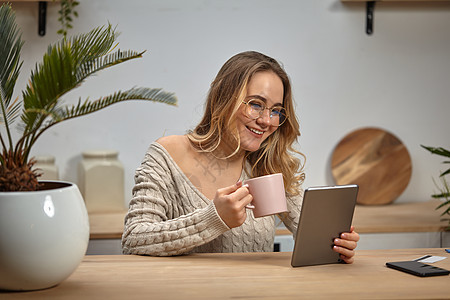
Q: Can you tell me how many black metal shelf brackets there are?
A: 2